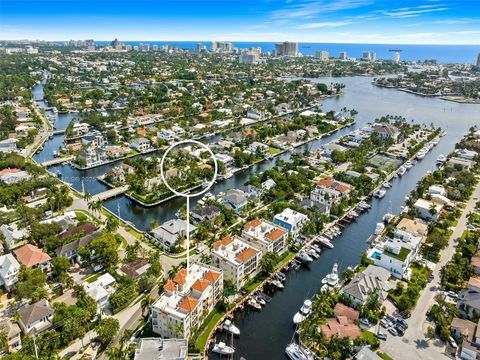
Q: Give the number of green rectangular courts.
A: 1